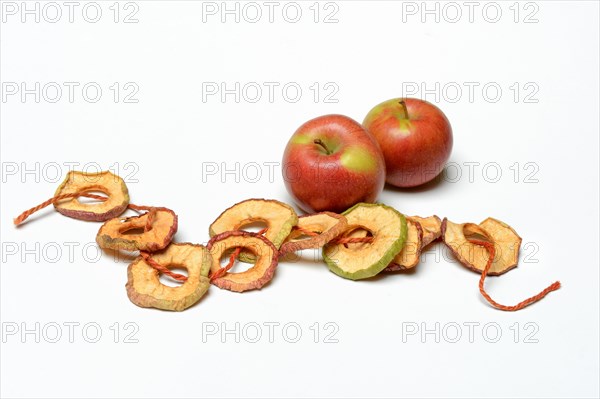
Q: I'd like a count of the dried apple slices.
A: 10